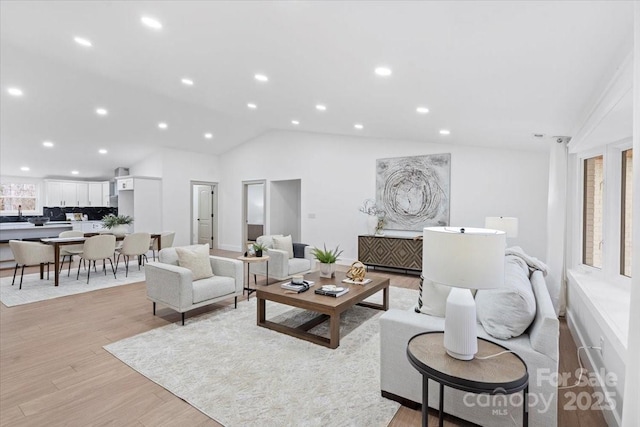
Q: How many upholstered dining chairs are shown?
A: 6